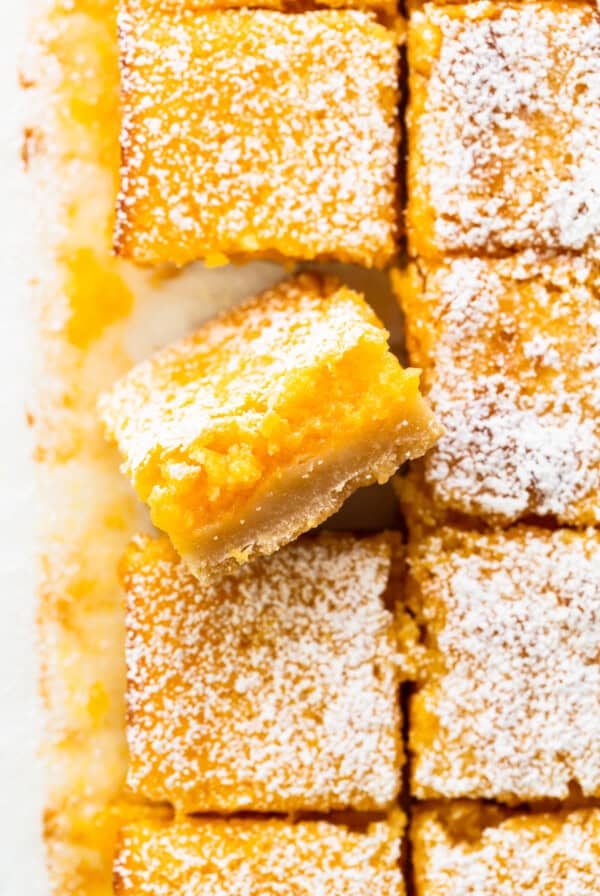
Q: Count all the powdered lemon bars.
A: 8